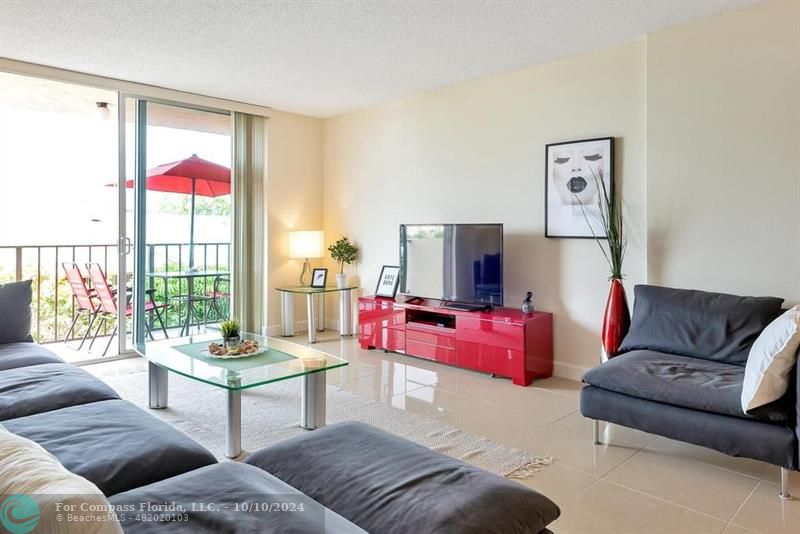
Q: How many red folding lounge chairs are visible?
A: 2